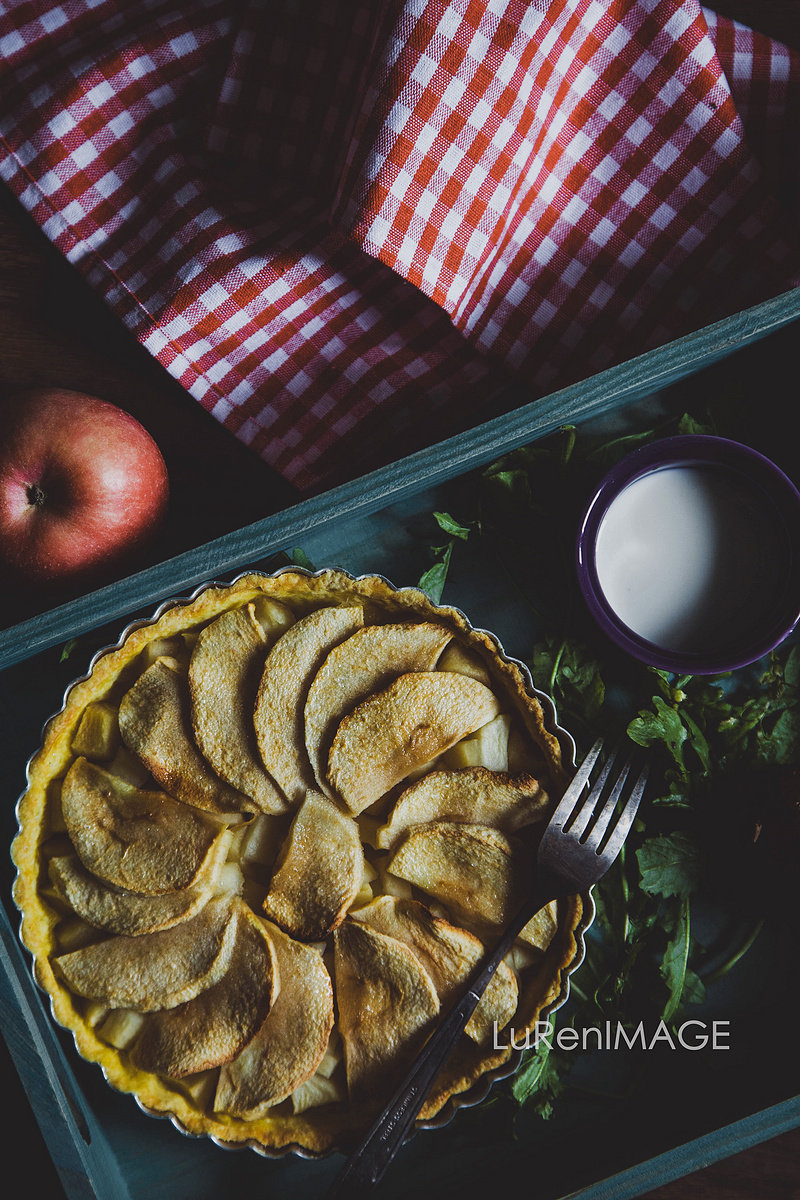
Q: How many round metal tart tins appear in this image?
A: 1